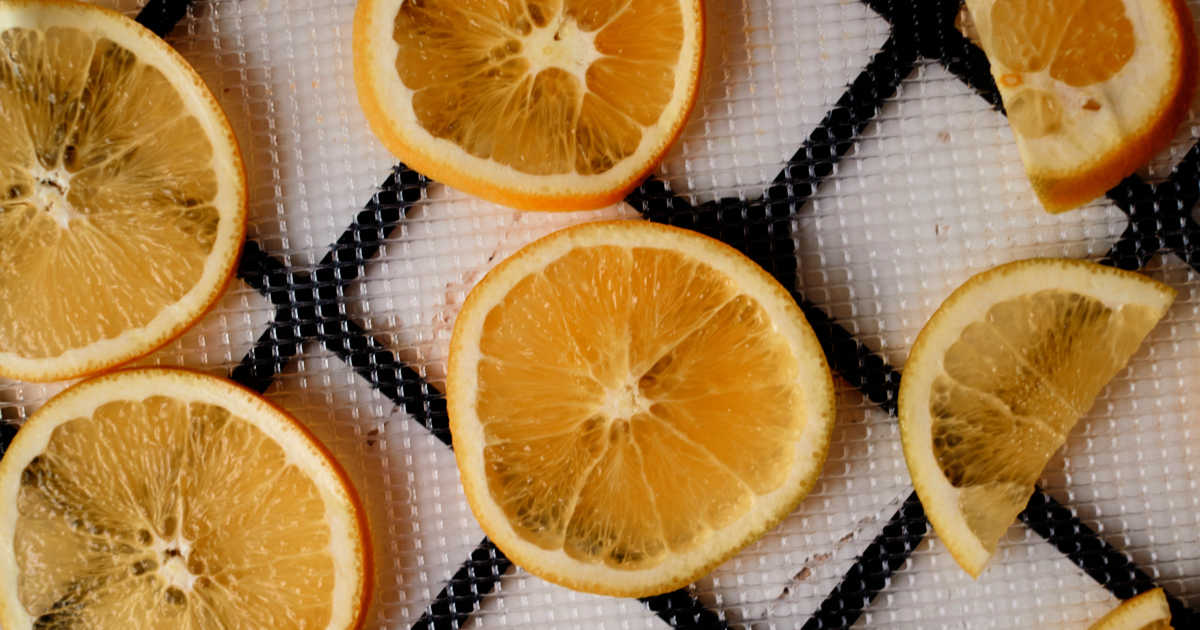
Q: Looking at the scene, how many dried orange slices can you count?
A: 7